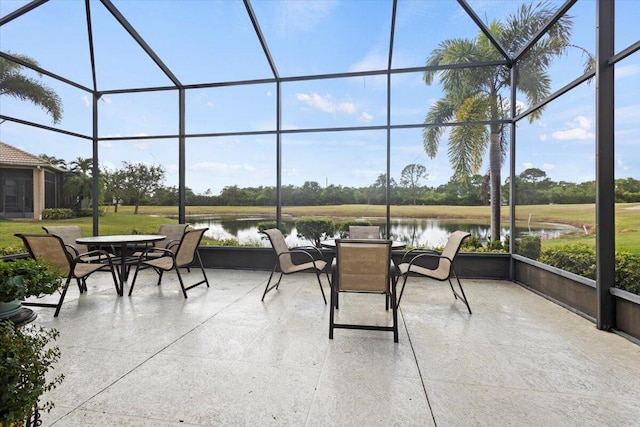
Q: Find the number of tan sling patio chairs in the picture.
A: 8